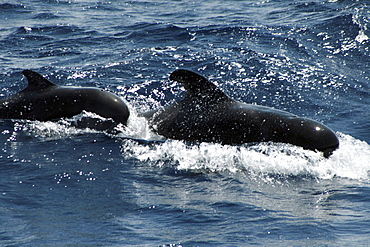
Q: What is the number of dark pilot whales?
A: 2